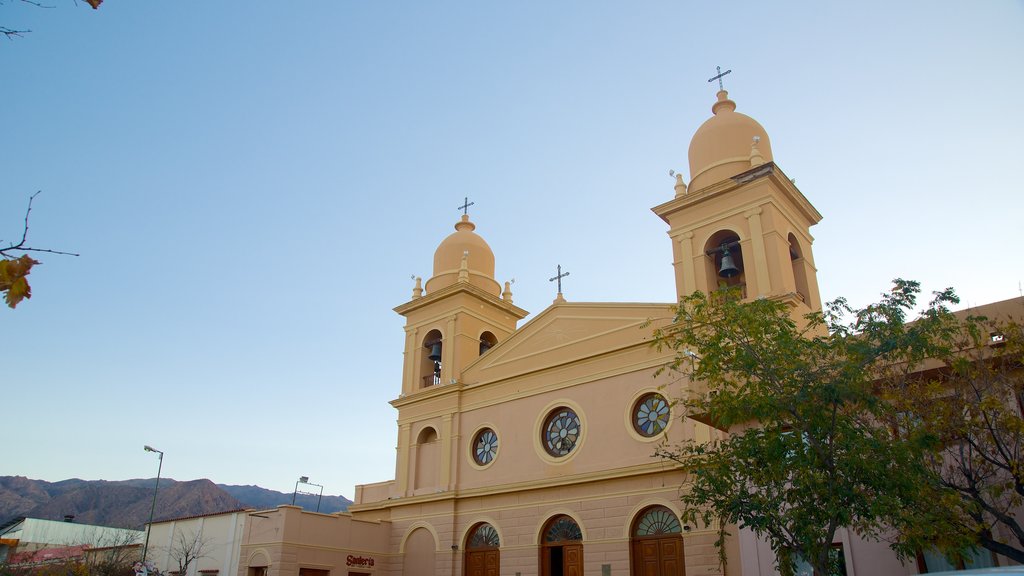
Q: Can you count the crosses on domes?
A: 2